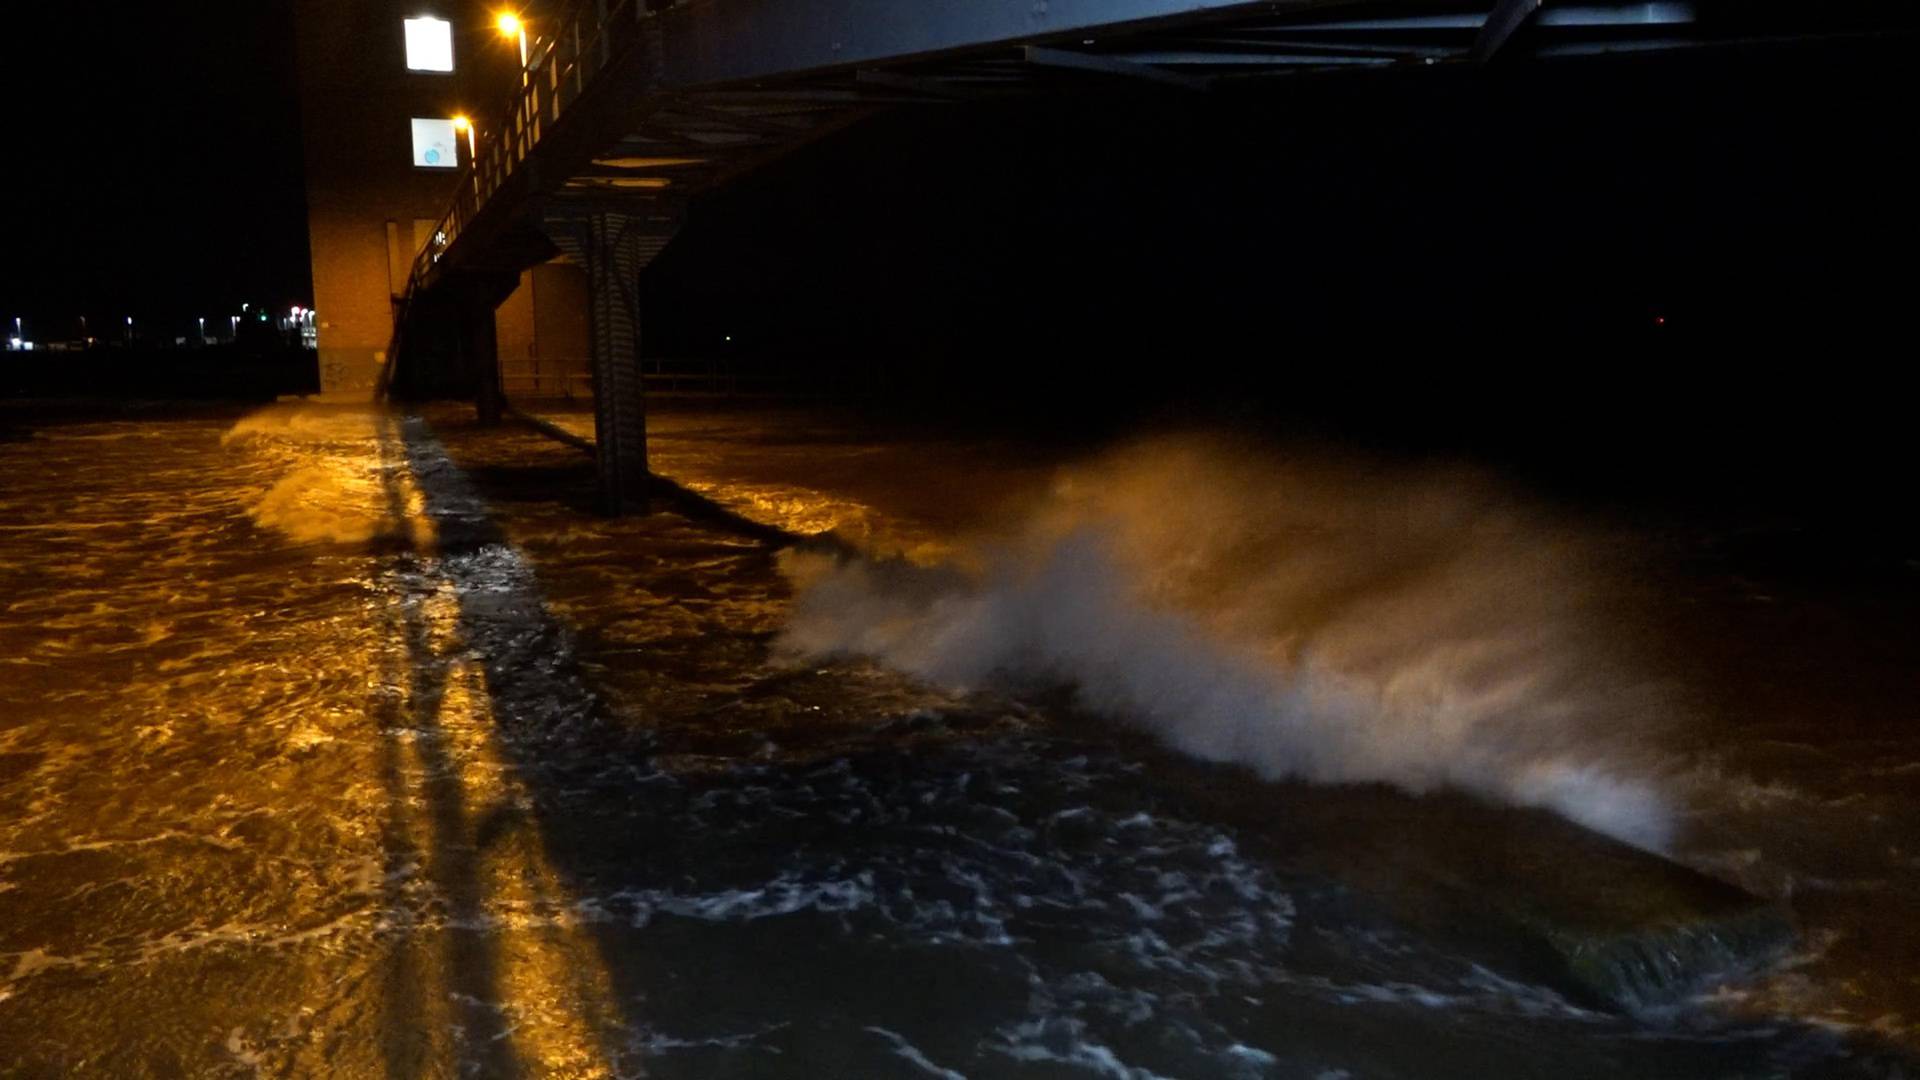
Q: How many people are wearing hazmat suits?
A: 0